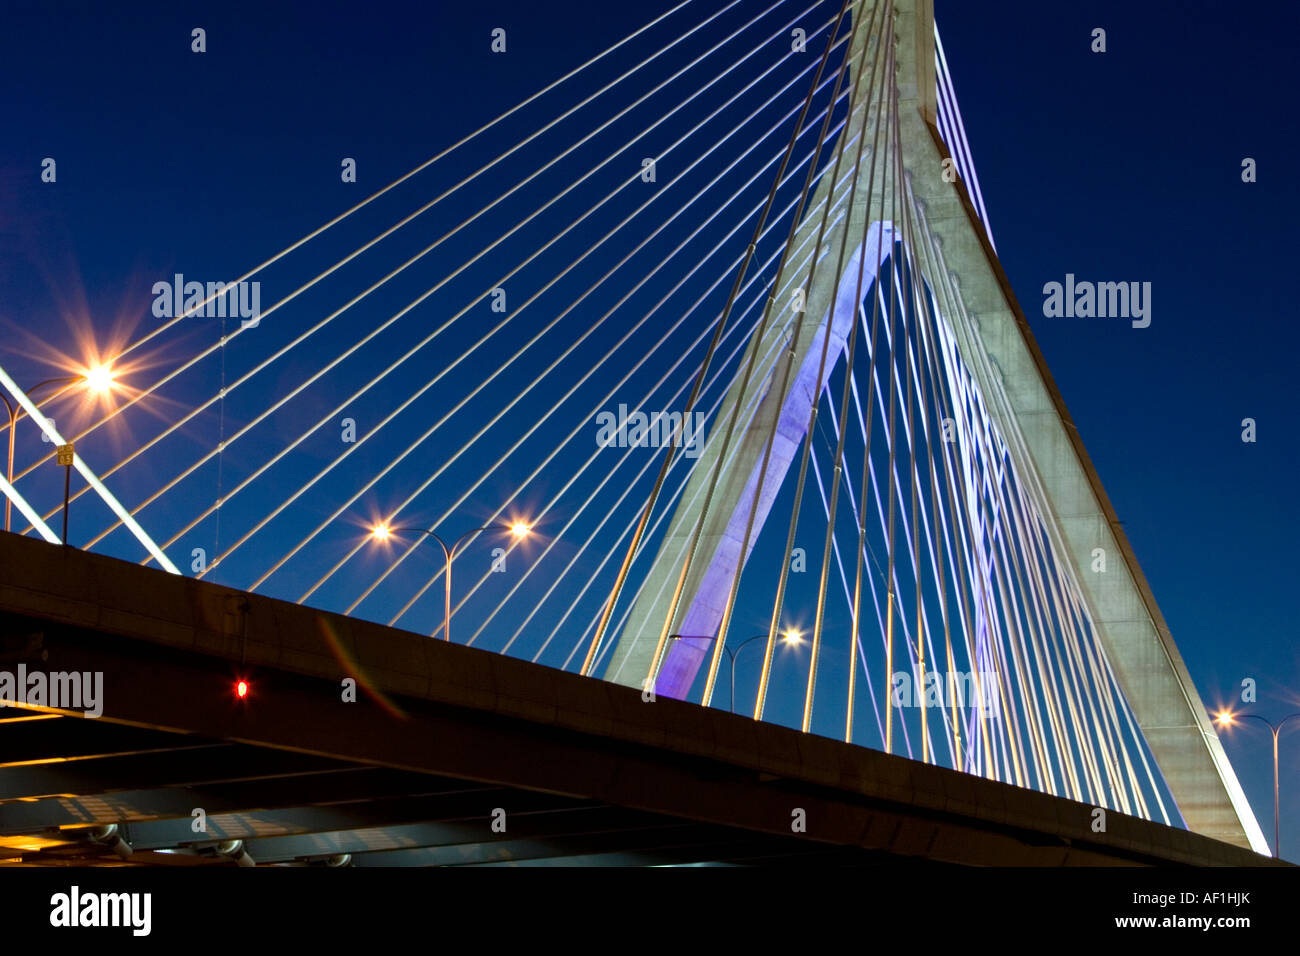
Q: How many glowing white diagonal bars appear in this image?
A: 2